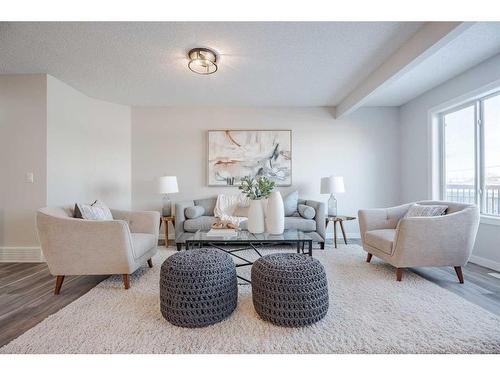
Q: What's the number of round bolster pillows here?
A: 2